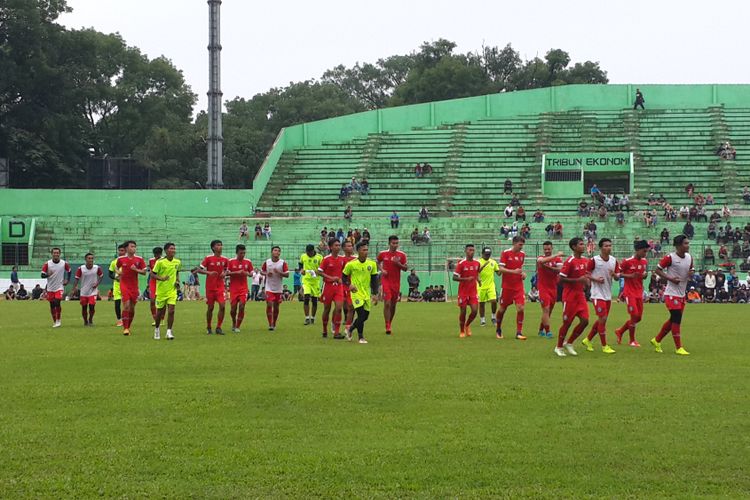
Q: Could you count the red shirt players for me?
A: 12